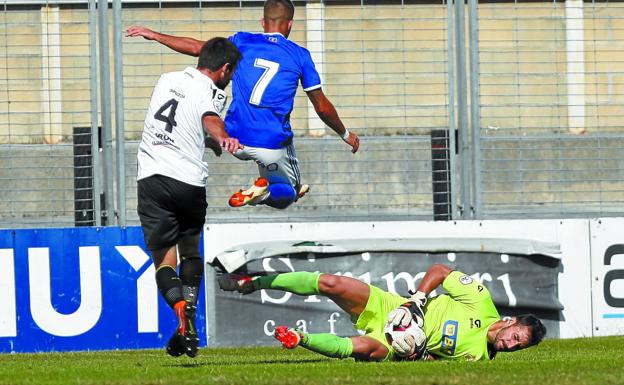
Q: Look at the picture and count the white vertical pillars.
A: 3